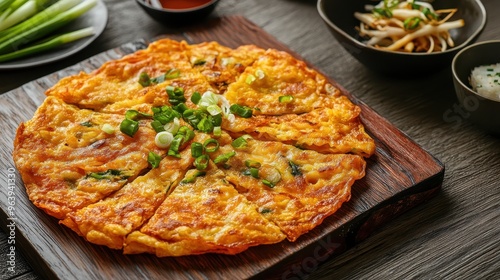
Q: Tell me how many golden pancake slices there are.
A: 8